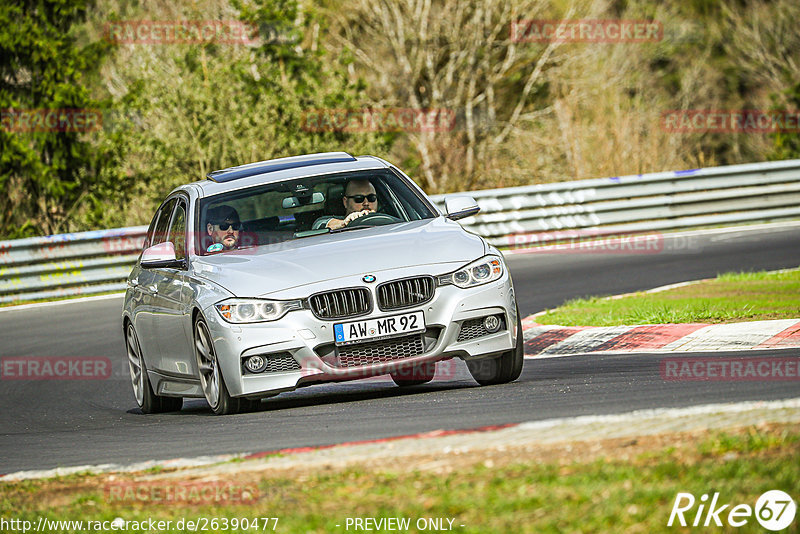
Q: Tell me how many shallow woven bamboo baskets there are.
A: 0